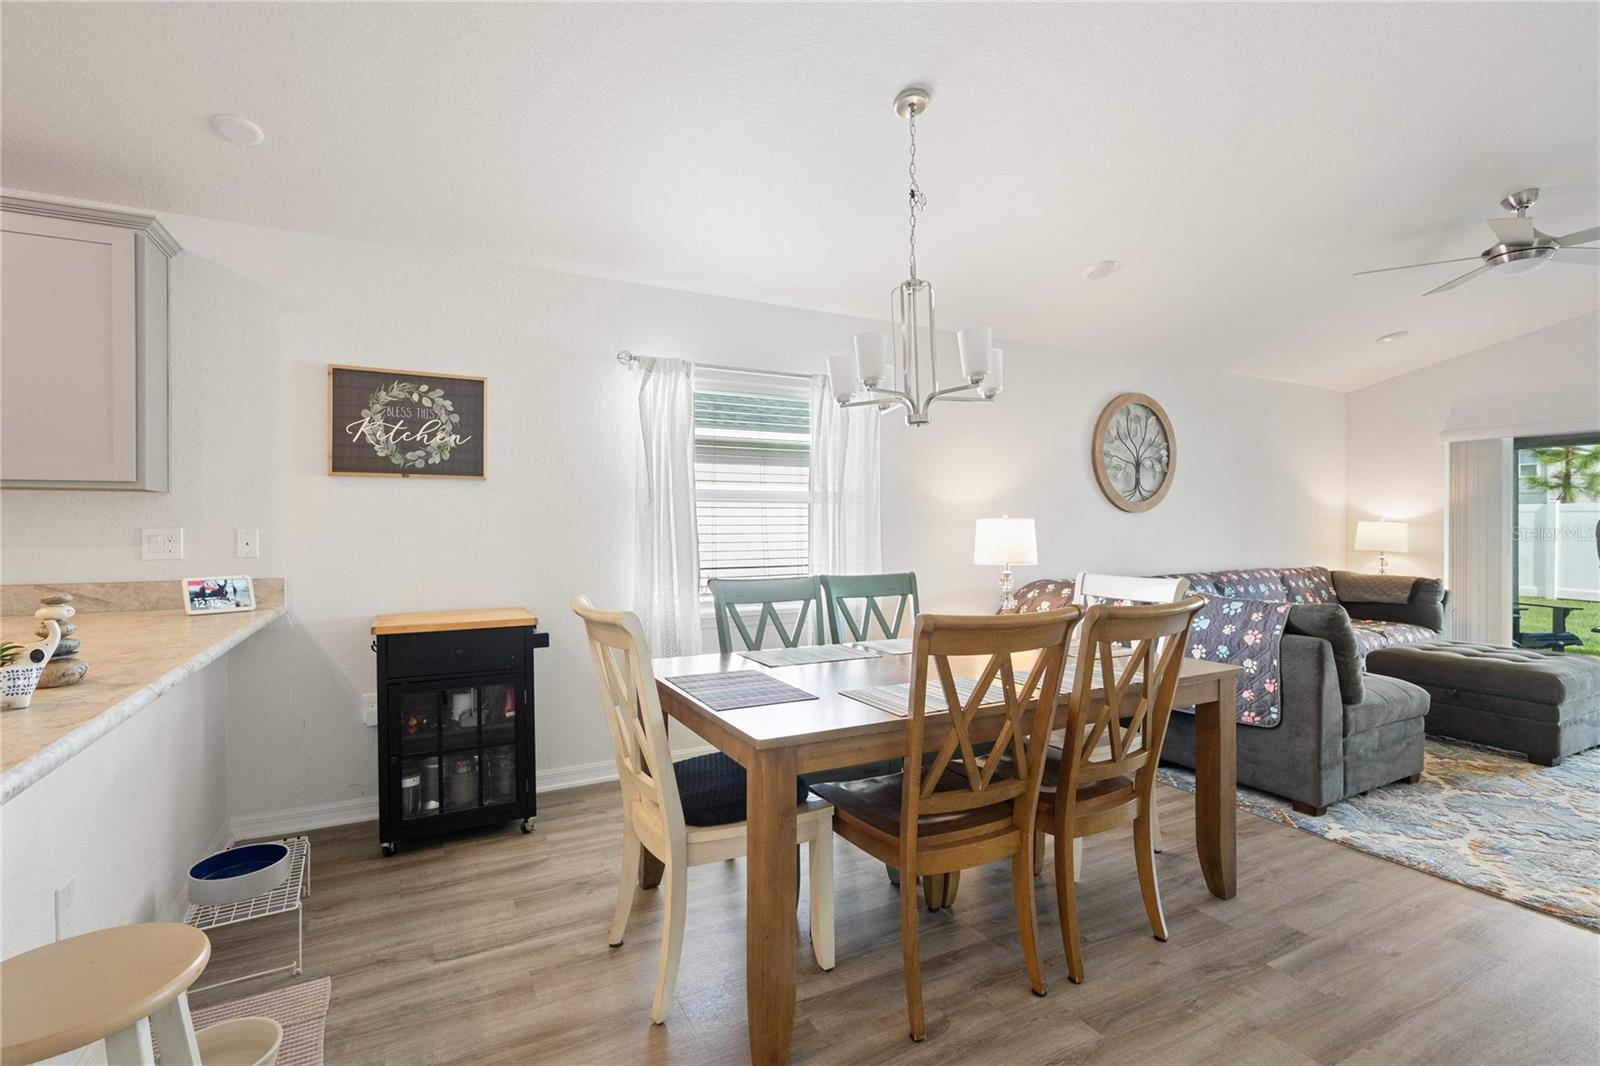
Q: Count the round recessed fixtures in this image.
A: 3